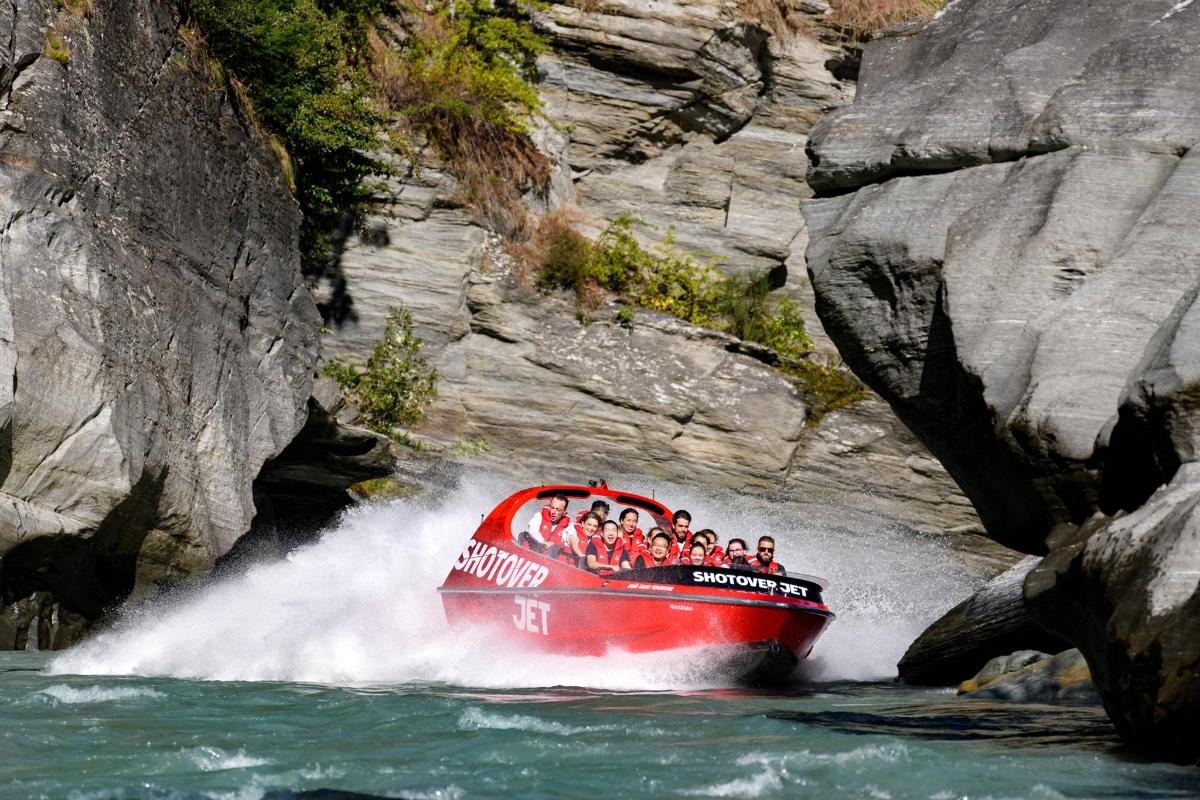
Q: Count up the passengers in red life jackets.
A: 13